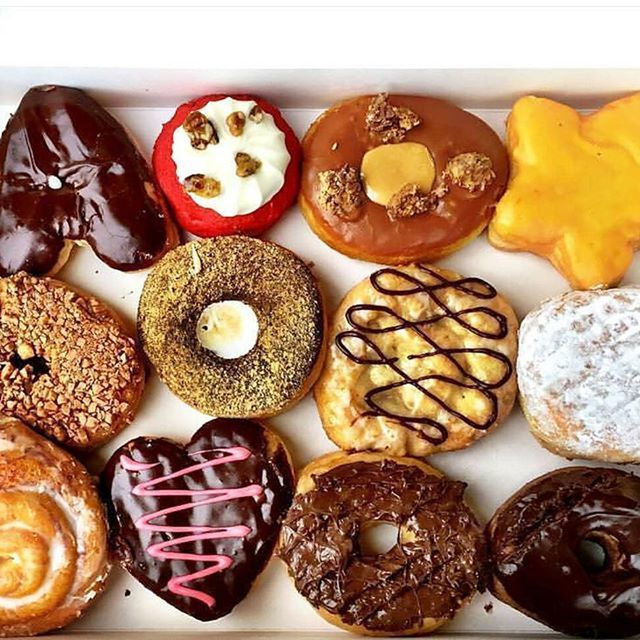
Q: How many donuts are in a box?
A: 12